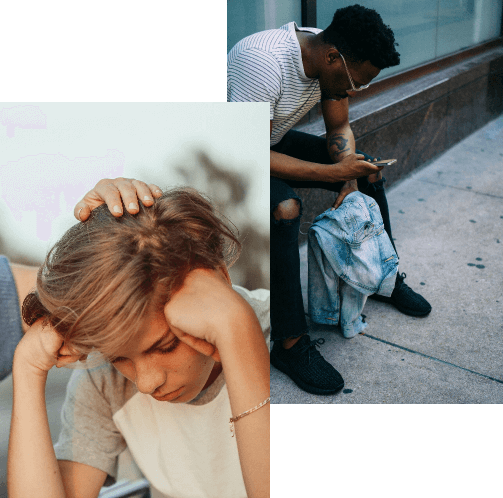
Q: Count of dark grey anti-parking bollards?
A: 0